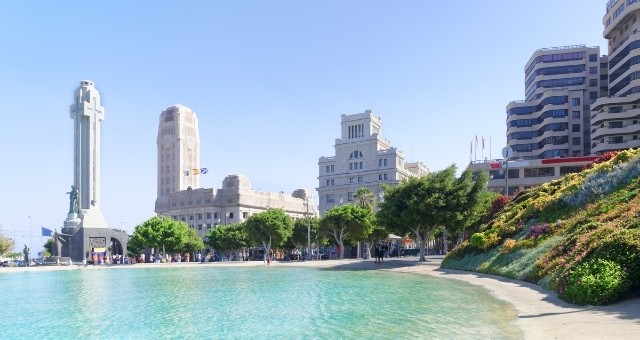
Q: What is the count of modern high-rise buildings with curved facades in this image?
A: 2